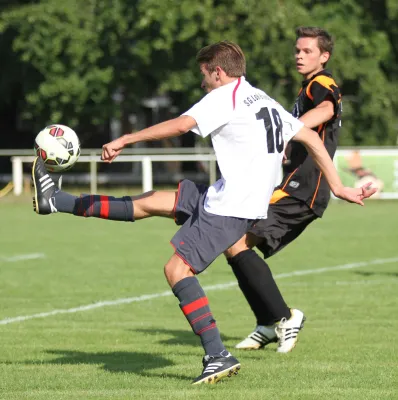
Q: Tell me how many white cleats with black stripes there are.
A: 2